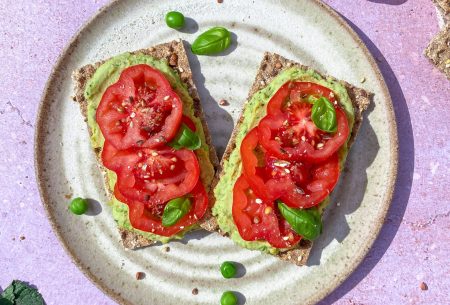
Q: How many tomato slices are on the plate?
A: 6